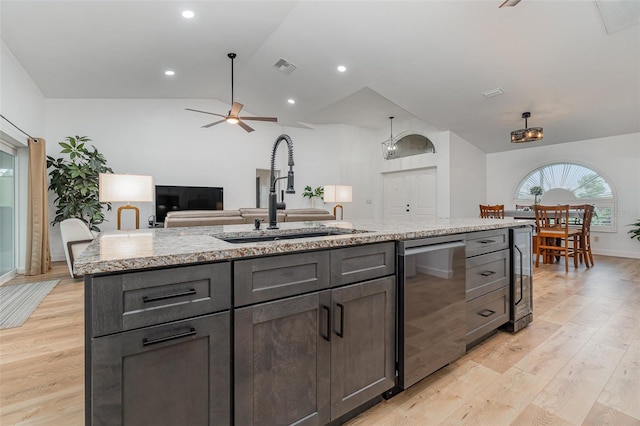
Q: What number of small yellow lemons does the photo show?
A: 0